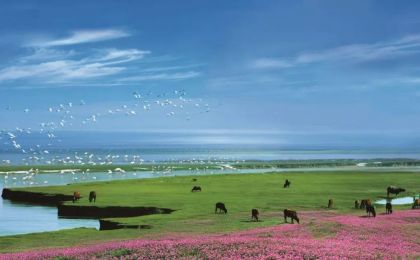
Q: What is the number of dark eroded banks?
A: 3